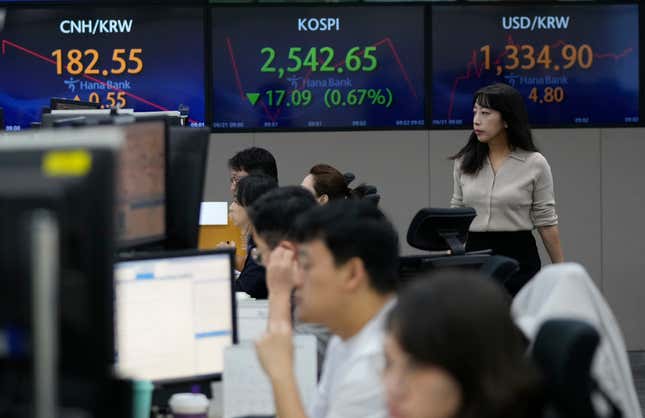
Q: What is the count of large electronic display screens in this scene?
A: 3